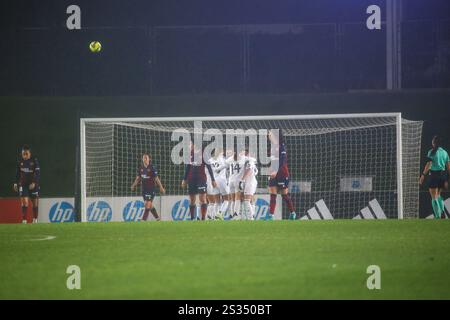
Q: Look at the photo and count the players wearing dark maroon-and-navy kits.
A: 4